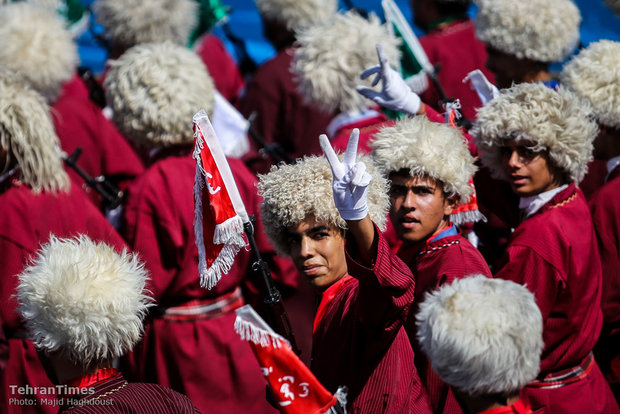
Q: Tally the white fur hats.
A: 13